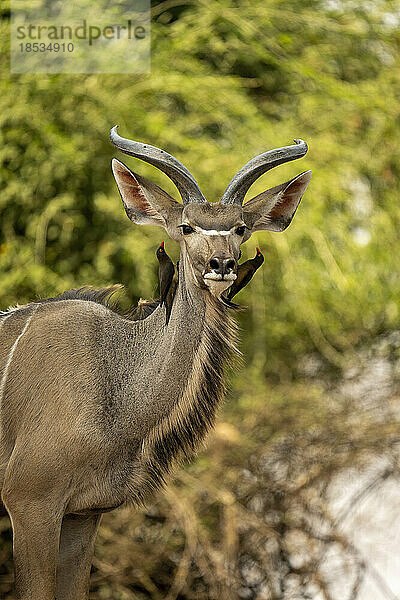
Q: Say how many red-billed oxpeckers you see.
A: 2